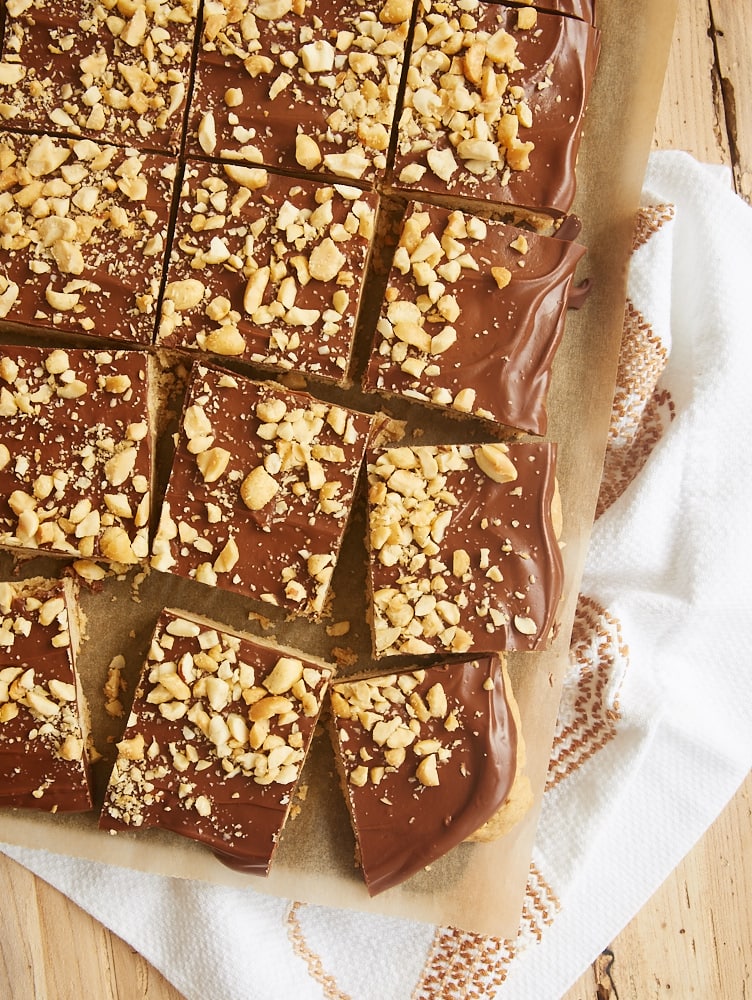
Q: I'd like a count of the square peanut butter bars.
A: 12